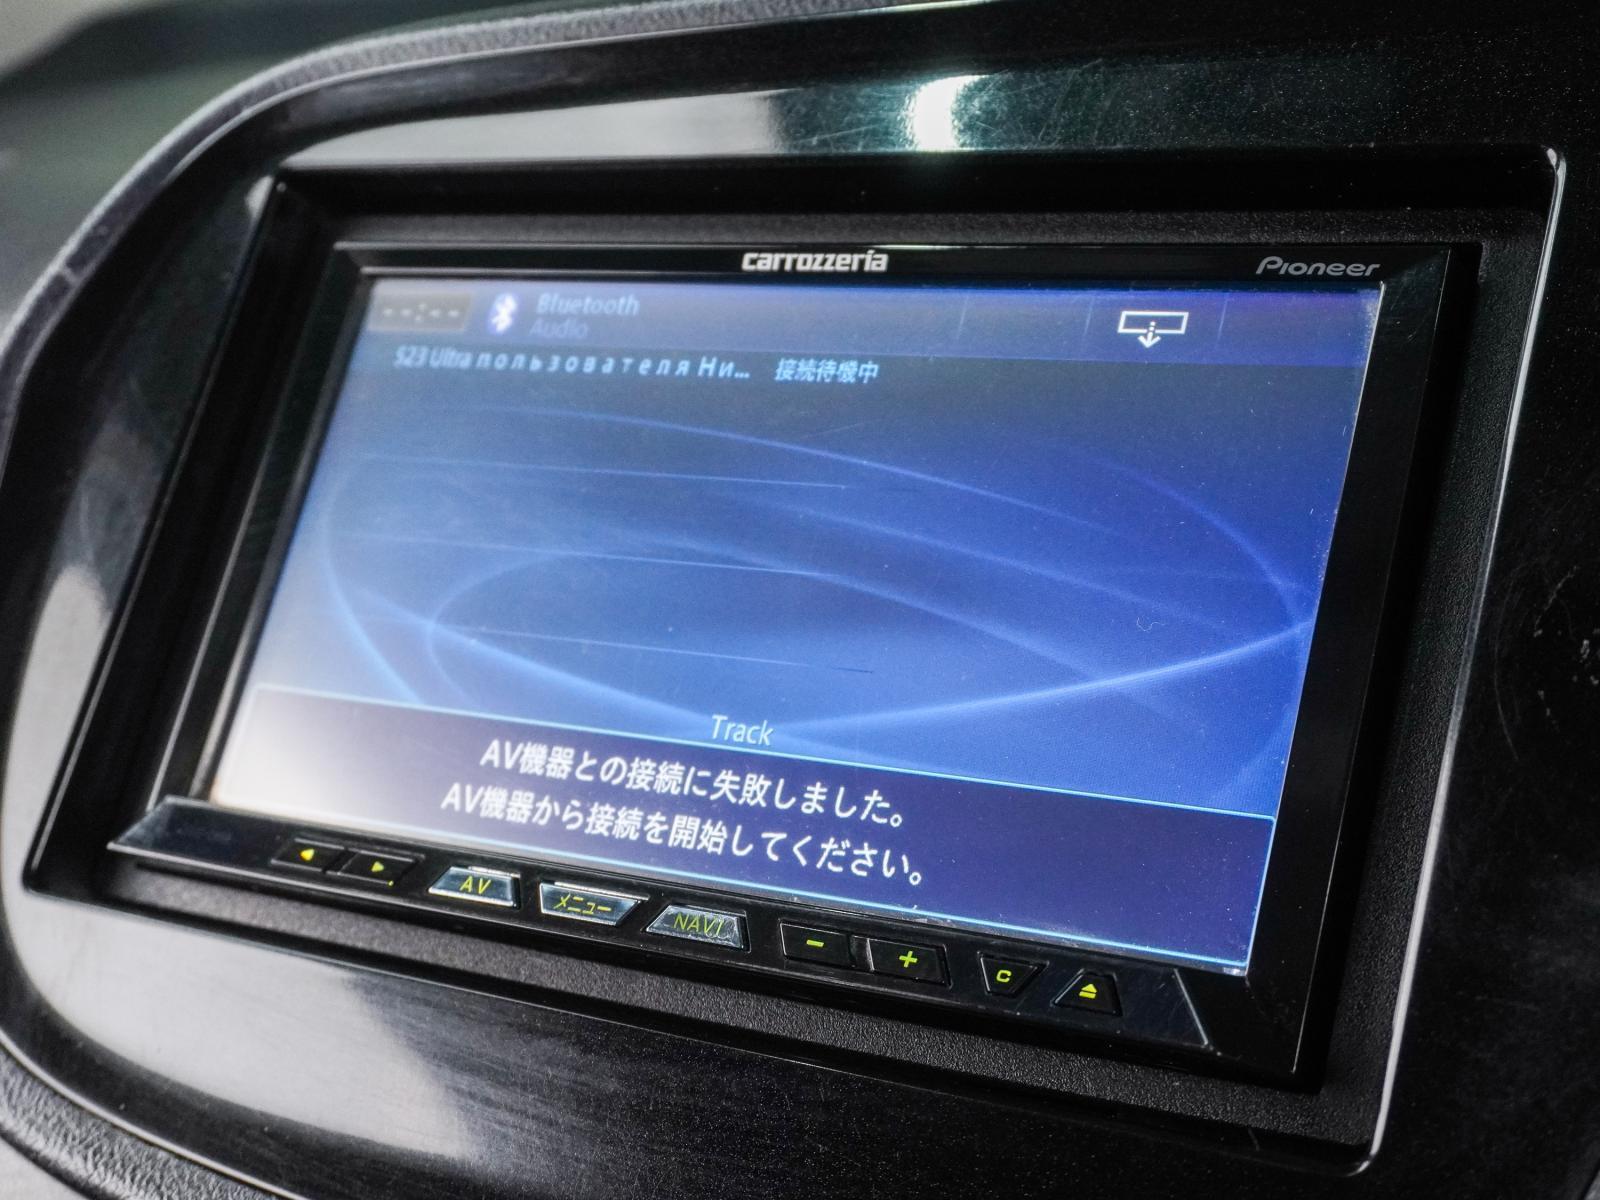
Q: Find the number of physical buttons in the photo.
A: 9